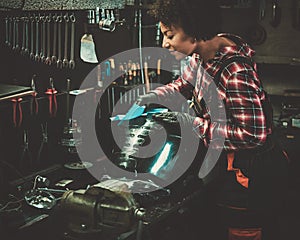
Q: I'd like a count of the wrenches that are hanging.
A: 15